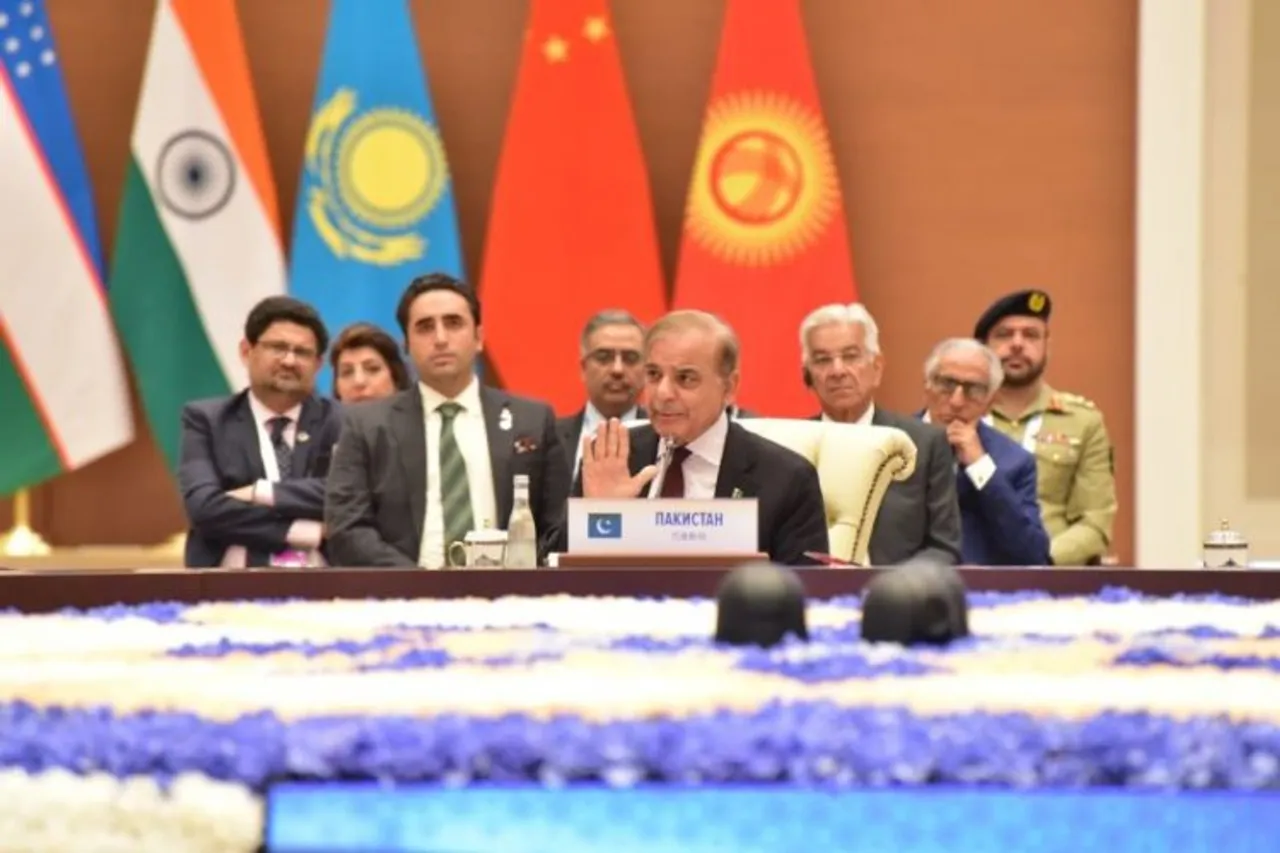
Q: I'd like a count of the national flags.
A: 6